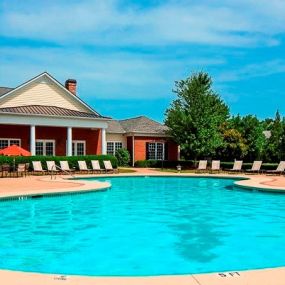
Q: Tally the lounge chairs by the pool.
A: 11